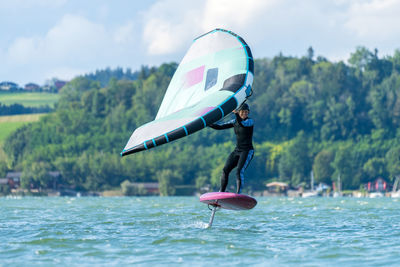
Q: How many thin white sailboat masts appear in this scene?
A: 3